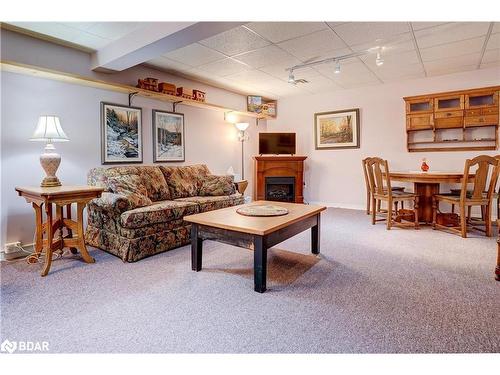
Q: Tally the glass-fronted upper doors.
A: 3